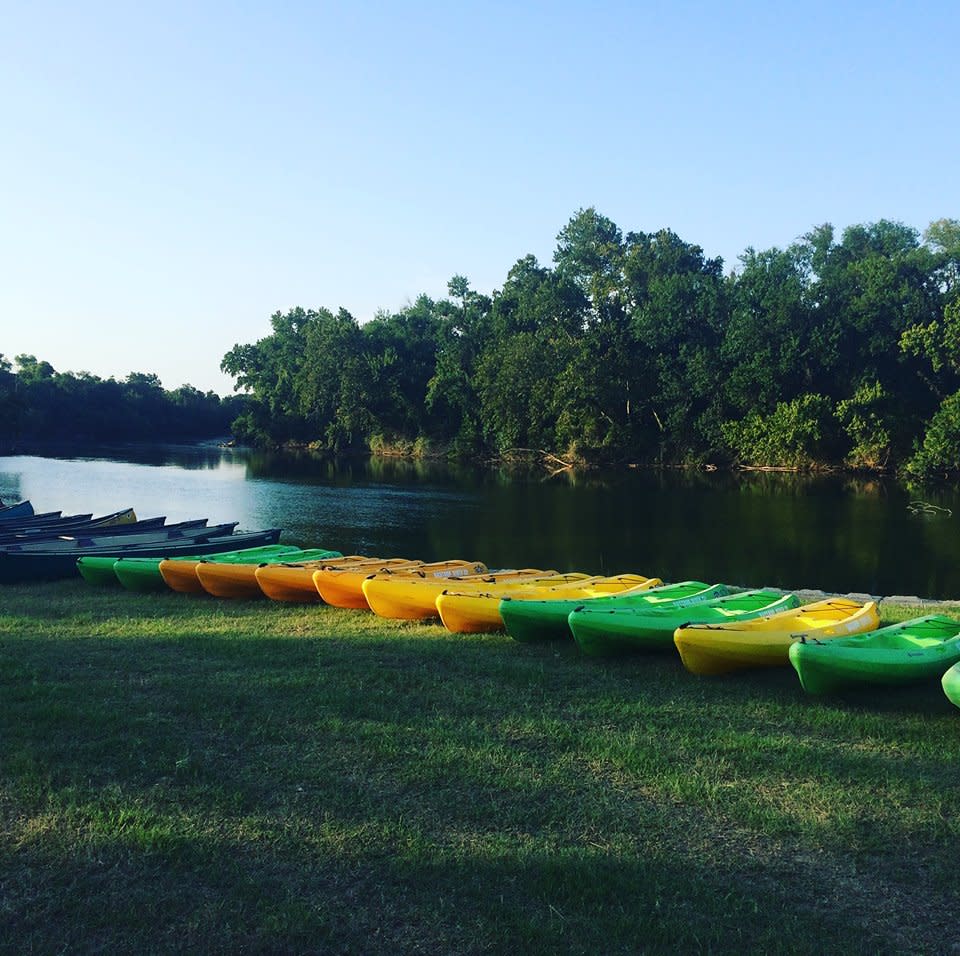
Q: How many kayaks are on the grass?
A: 13